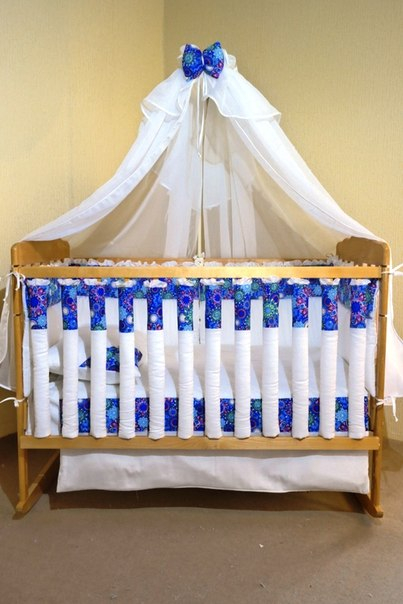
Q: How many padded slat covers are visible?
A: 12